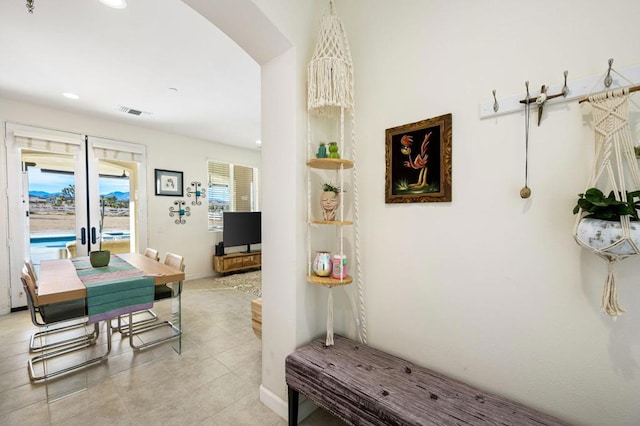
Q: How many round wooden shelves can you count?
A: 3